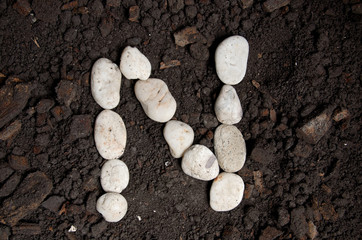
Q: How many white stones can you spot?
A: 12